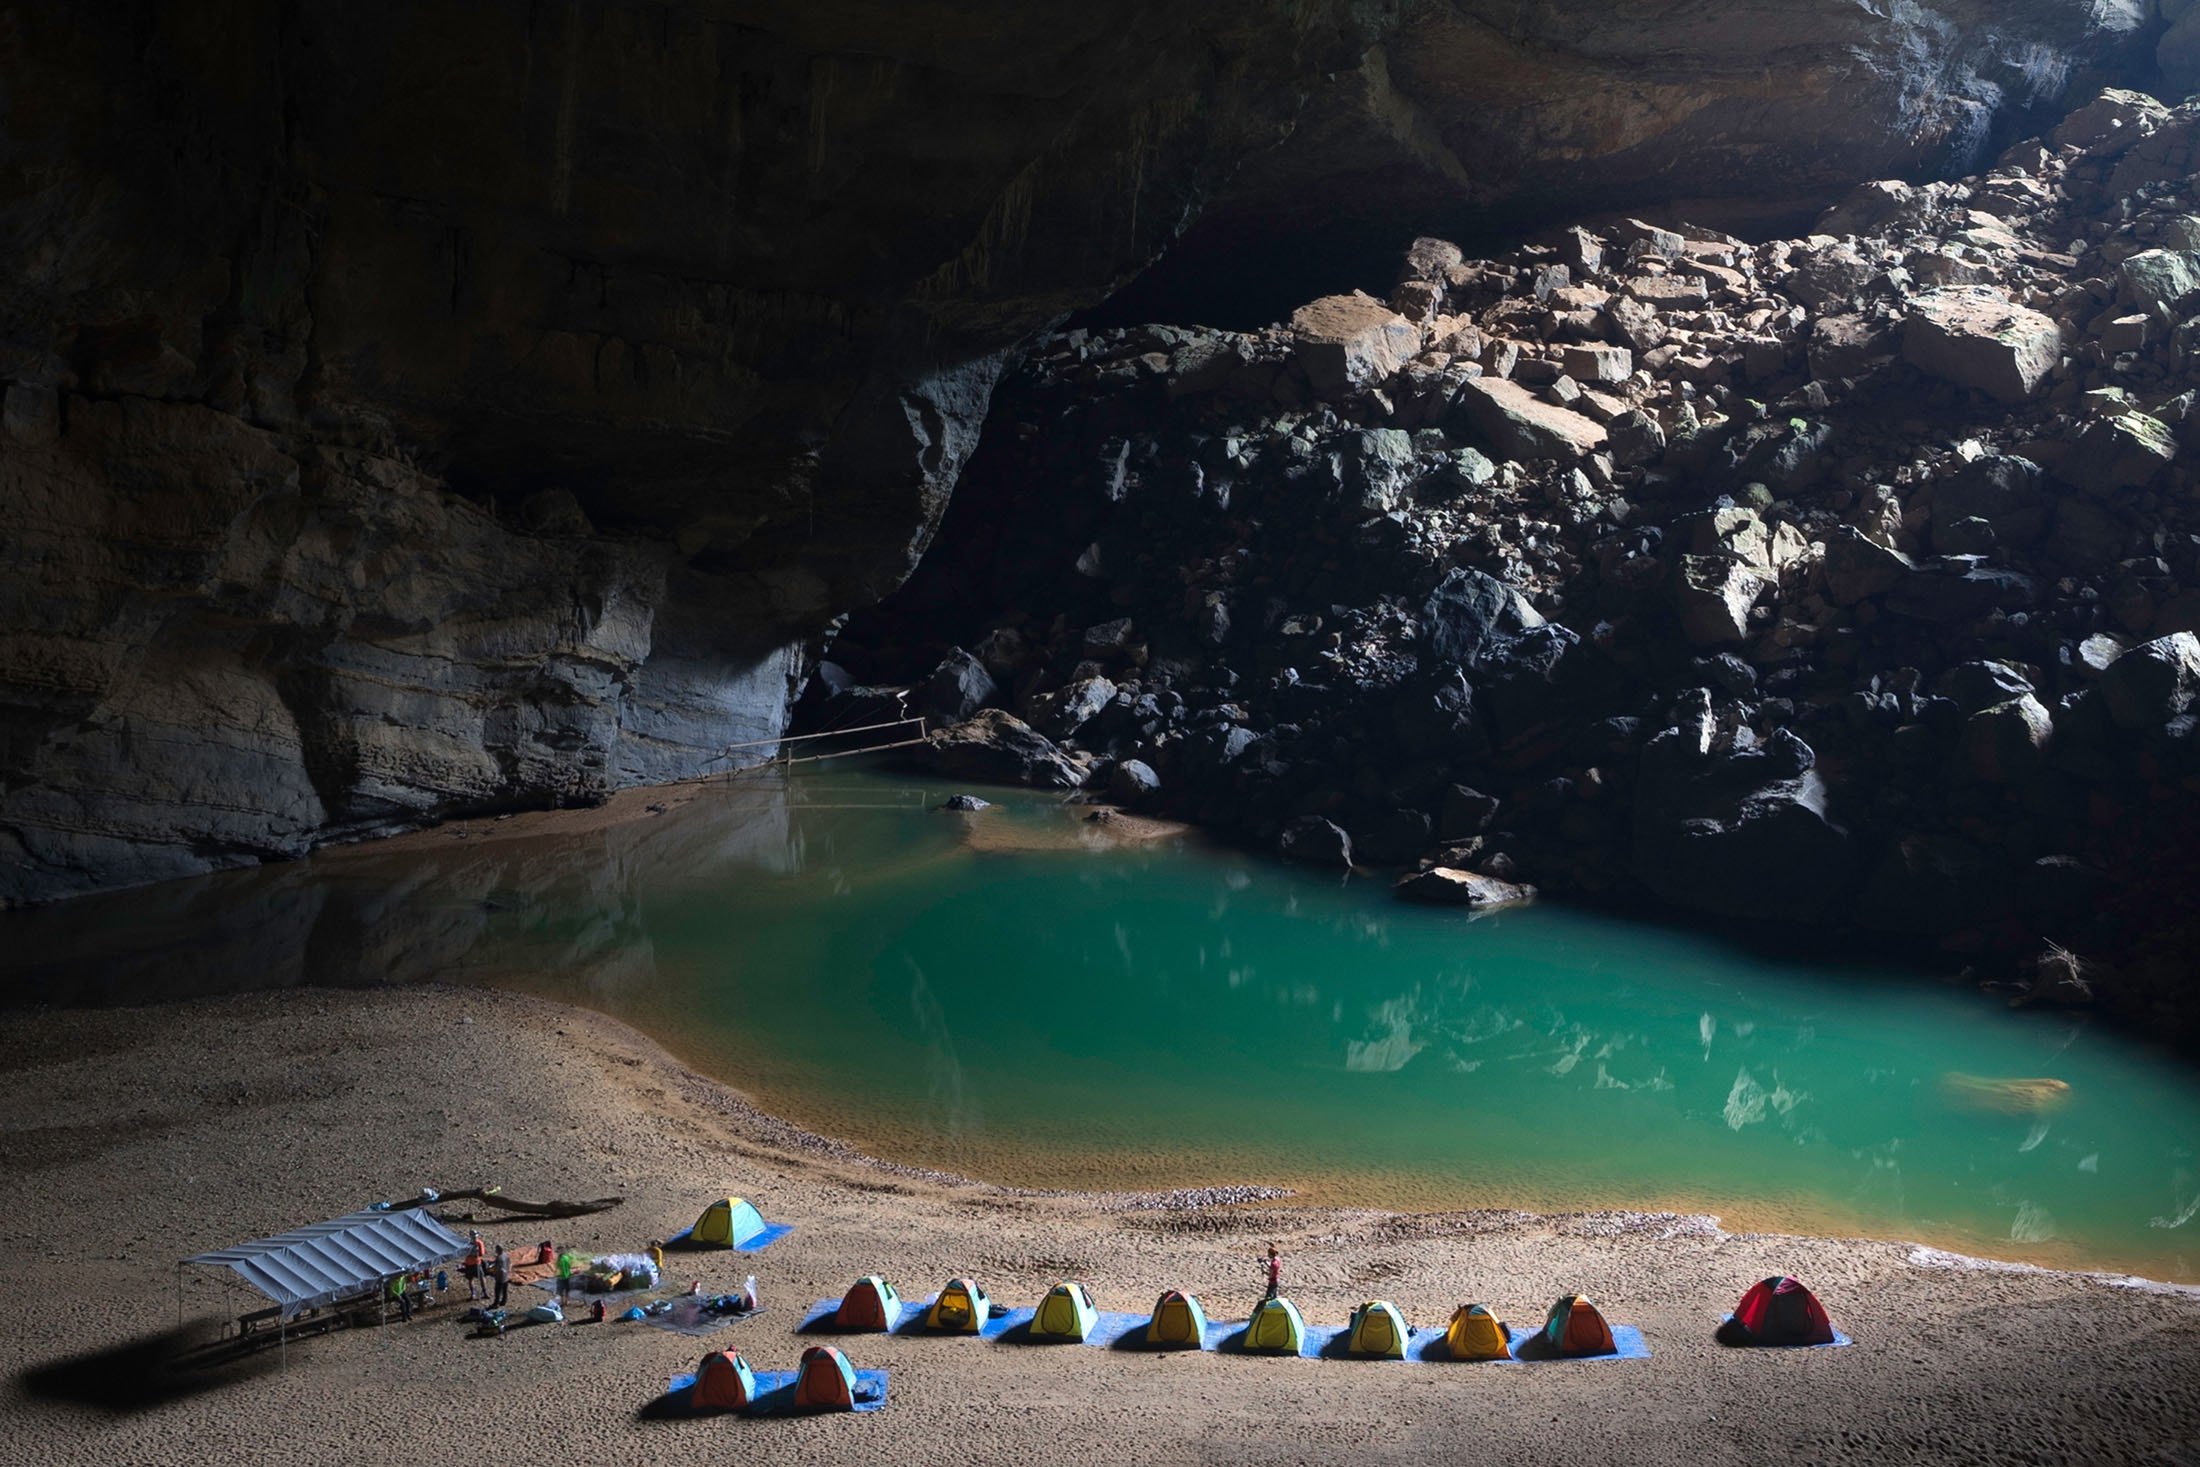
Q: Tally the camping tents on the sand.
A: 12